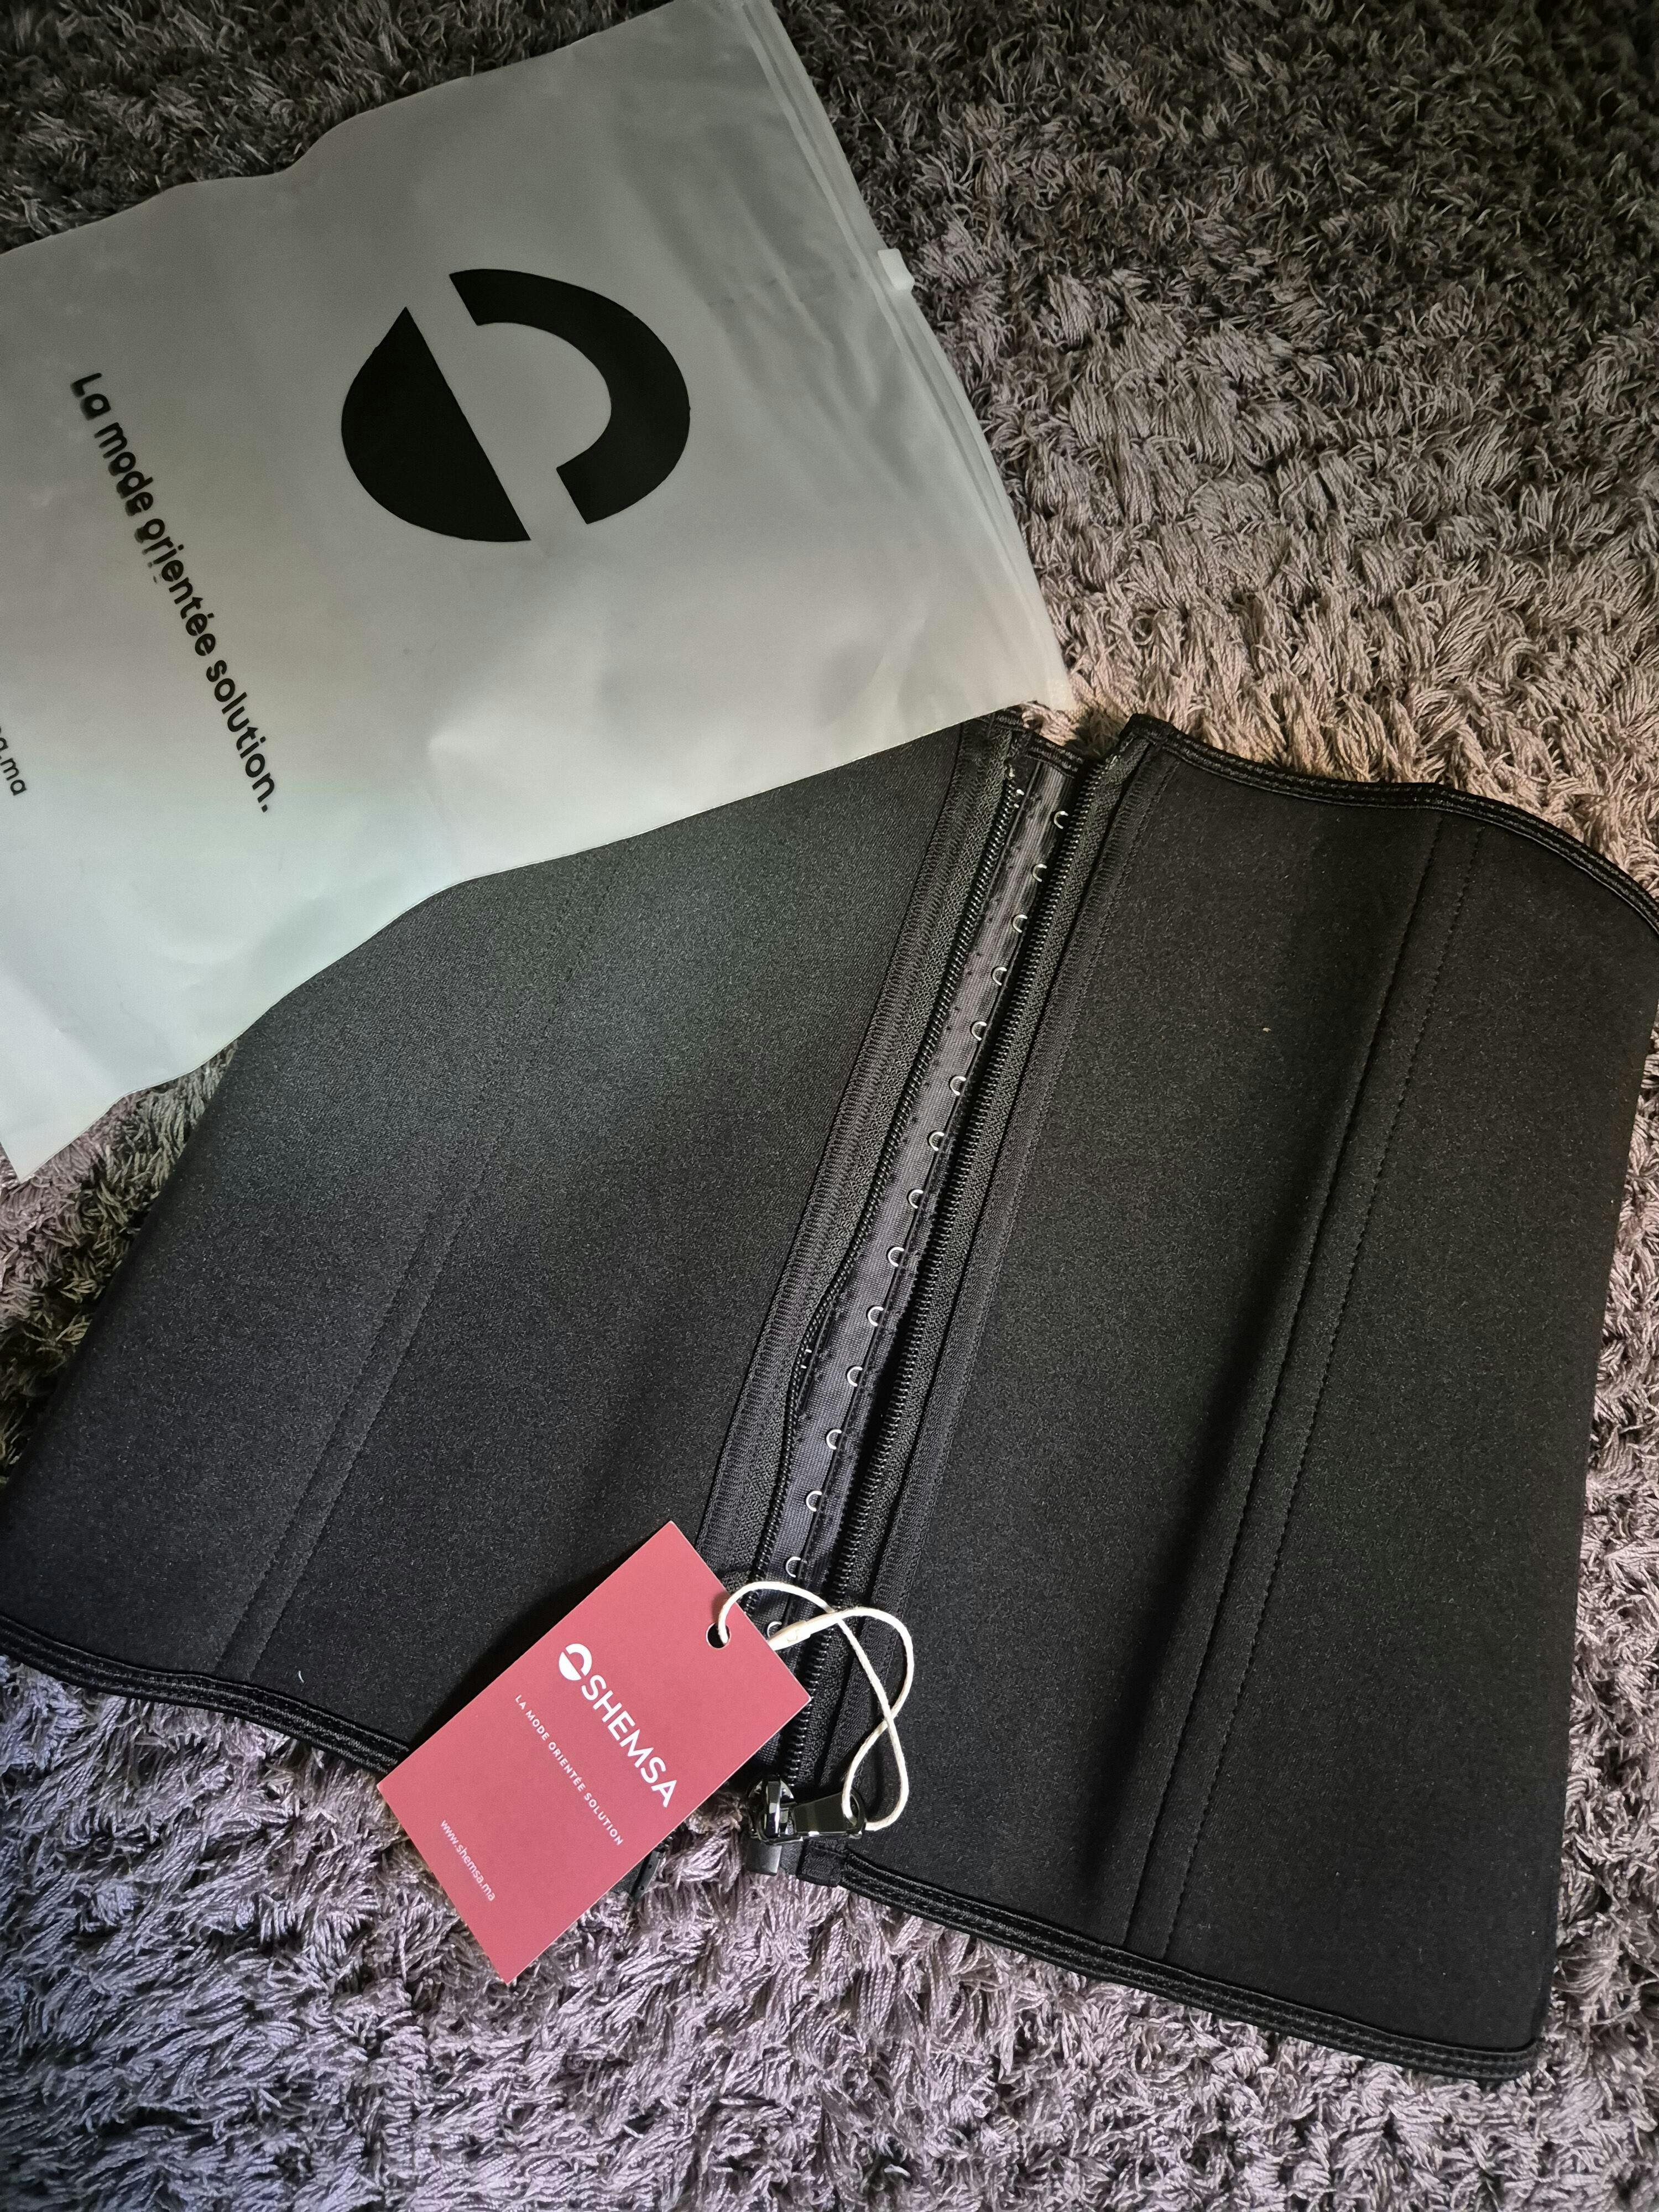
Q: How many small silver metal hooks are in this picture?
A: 15